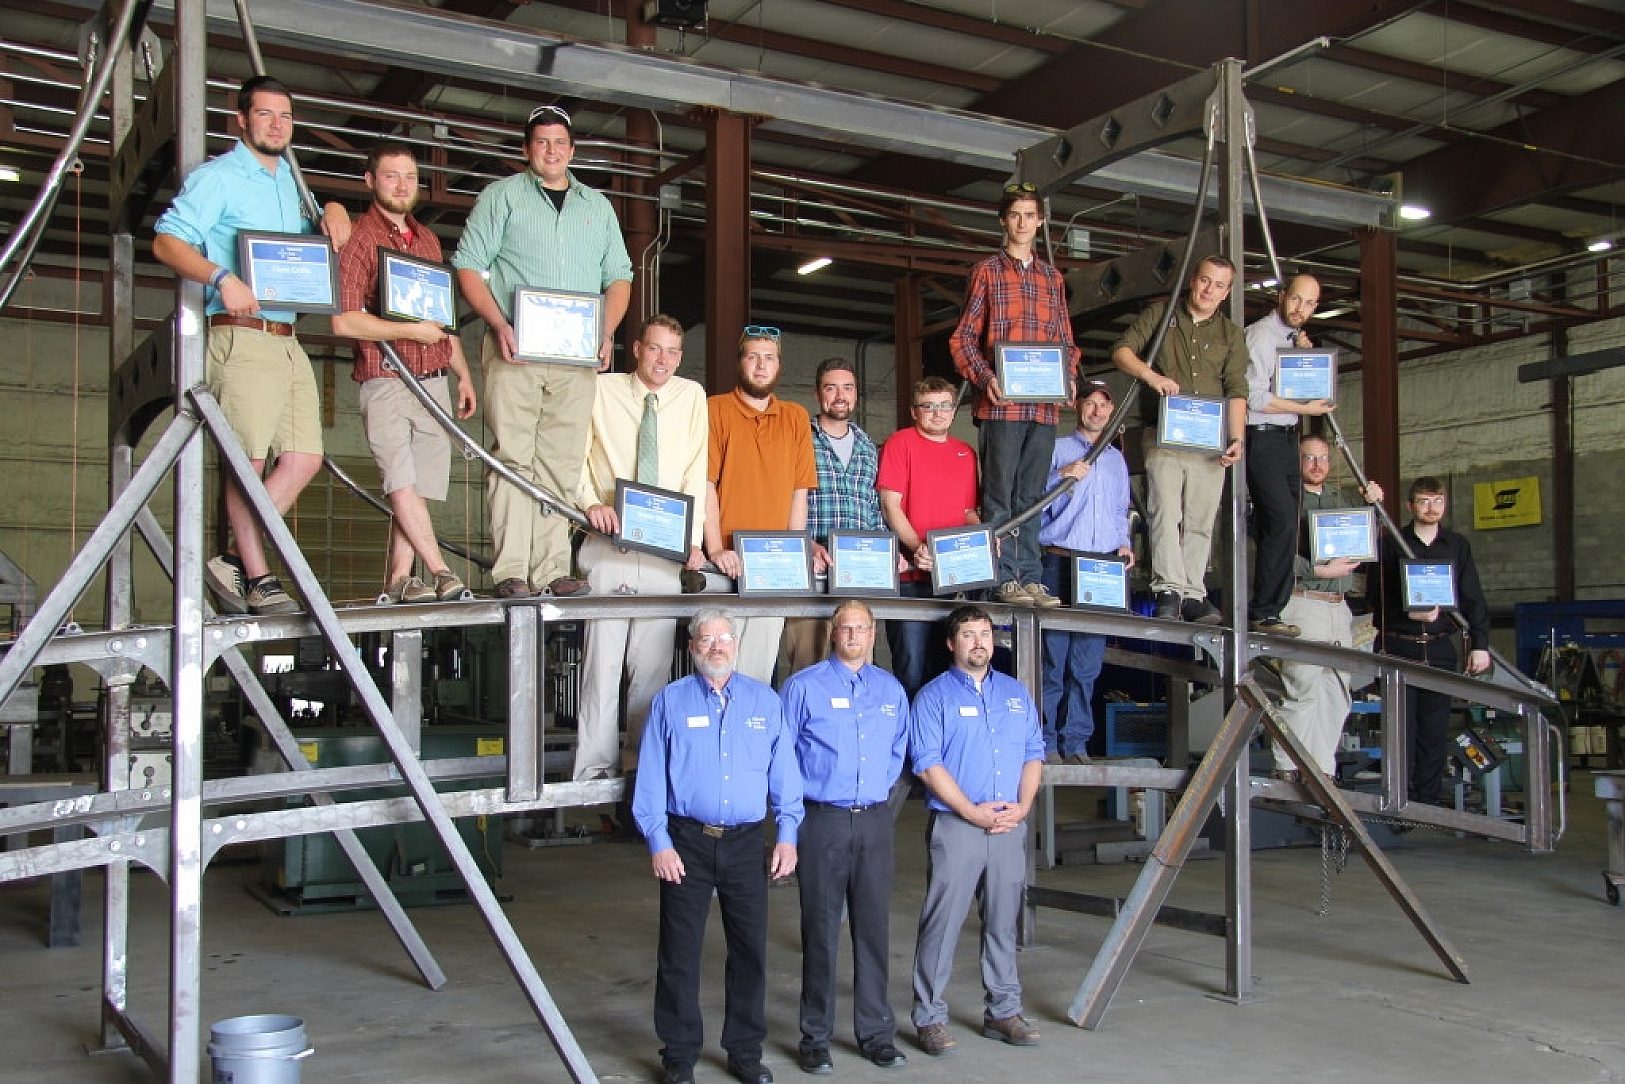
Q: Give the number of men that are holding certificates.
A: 13